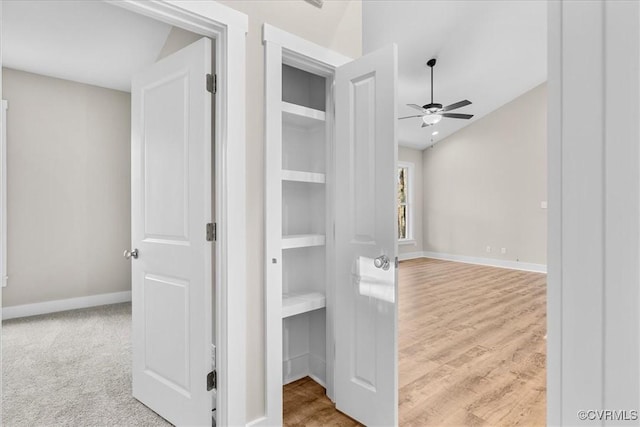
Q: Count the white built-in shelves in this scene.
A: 4